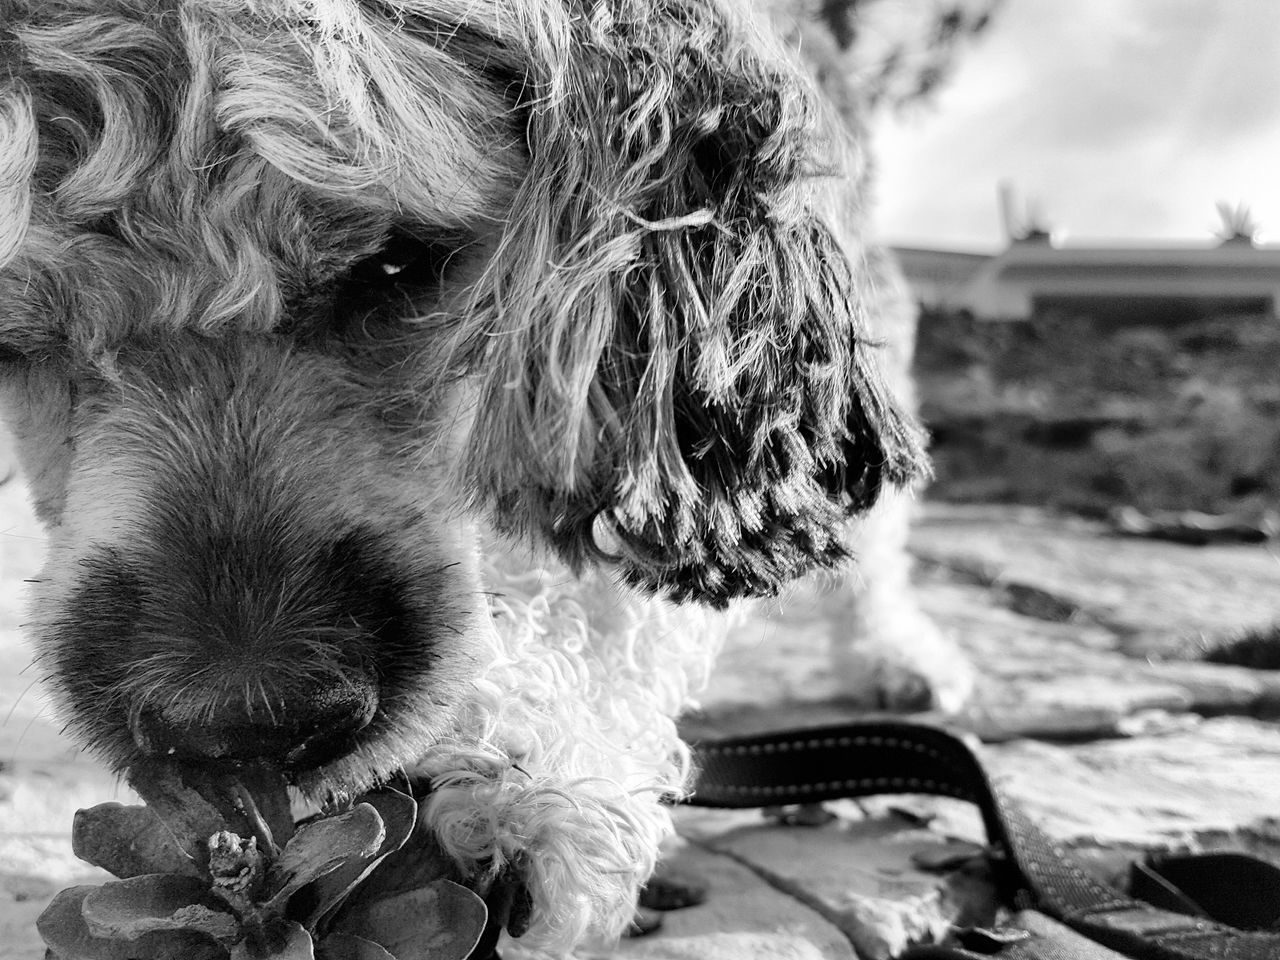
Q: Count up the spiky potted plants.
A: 2